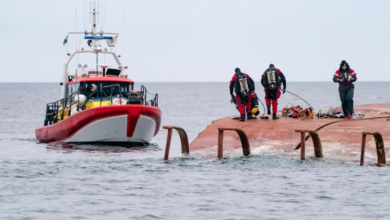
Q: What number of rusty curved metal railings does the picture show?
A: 4